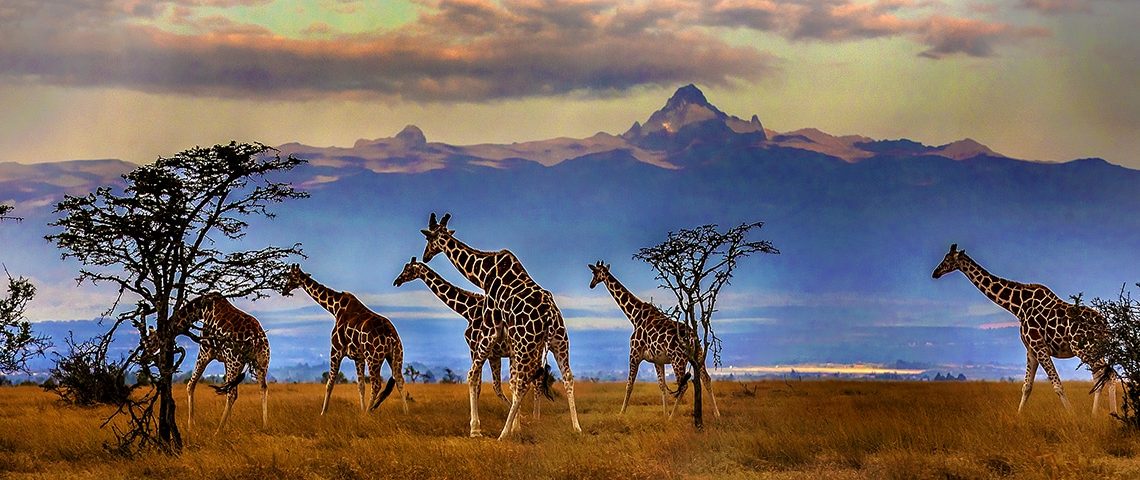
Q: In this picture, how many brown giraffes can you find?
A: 6